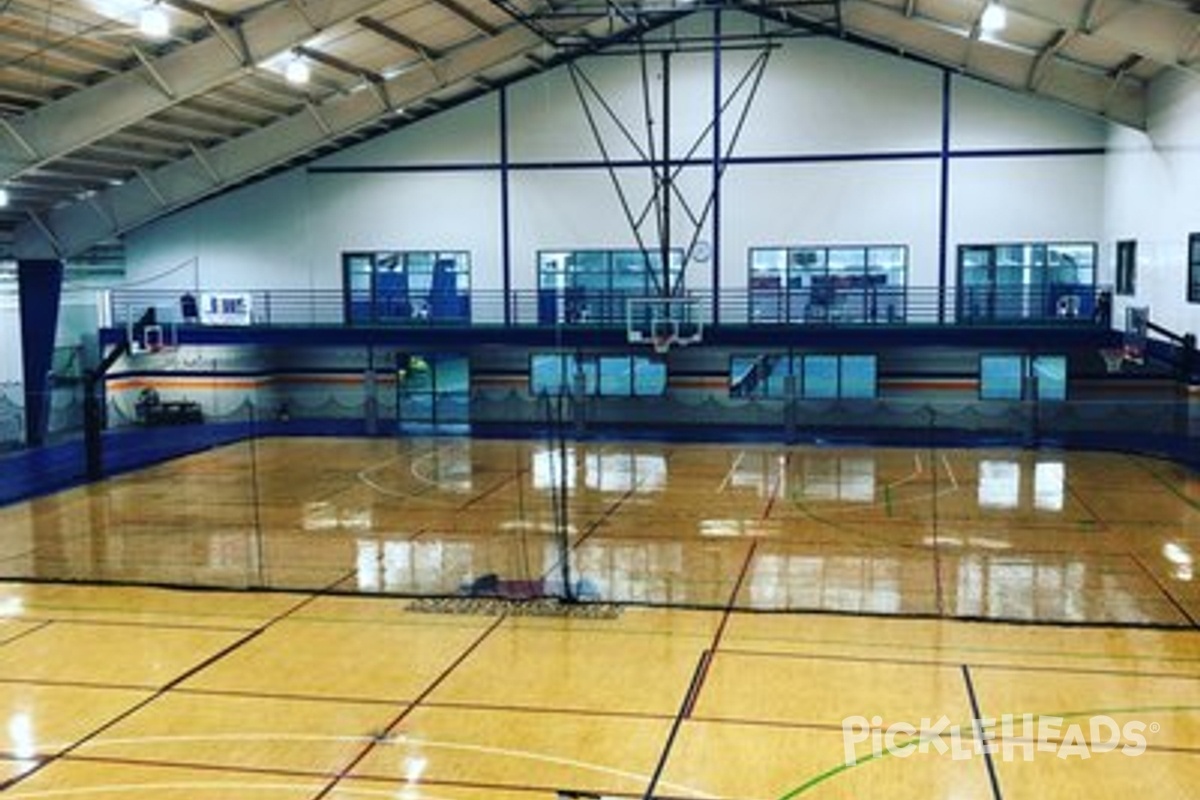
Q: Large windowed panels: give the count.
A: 4